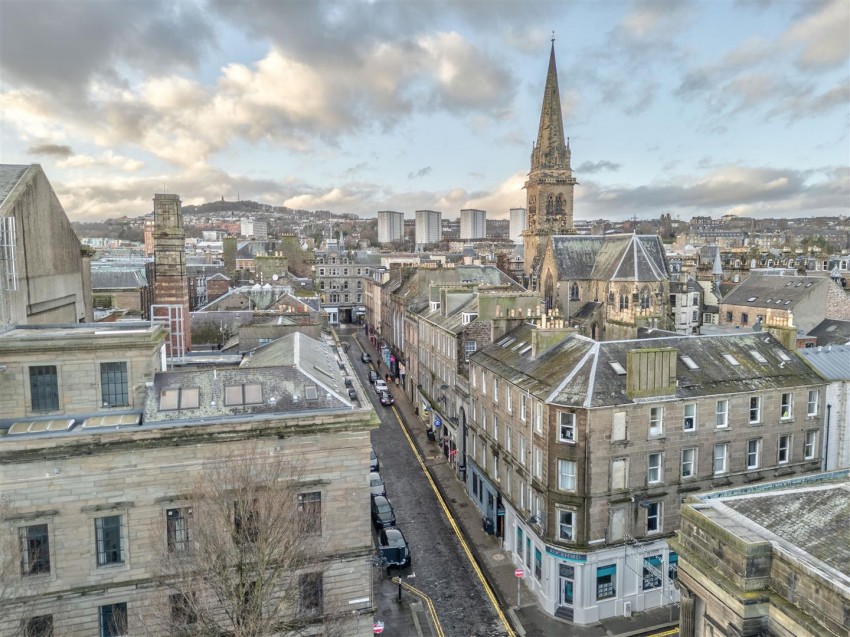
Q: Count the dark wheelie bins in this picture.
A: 2